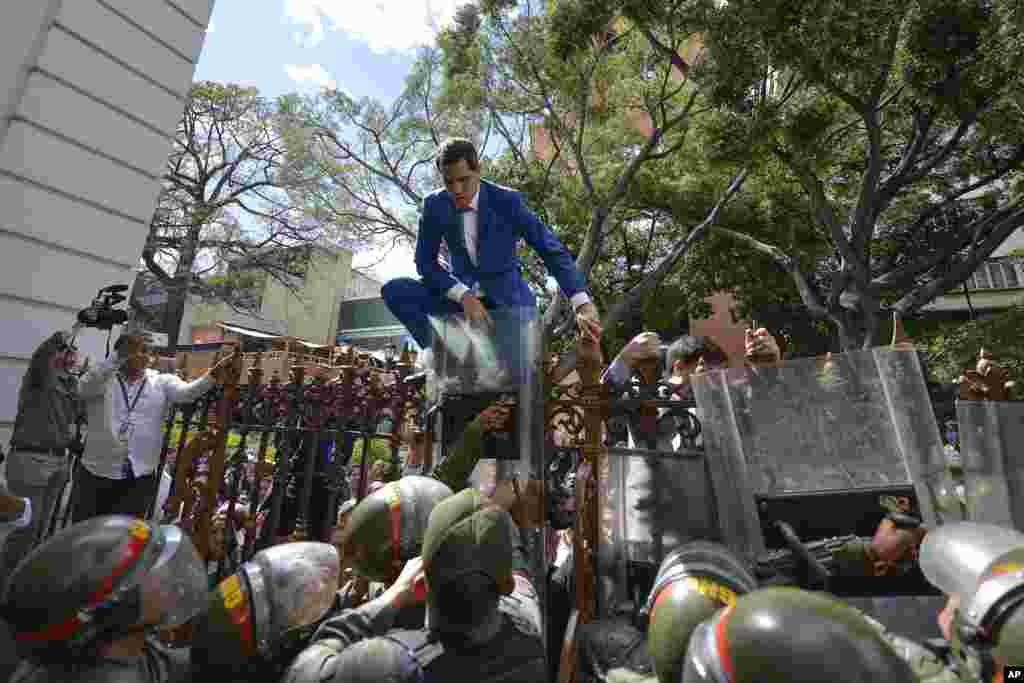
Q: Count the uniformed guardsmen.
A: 8